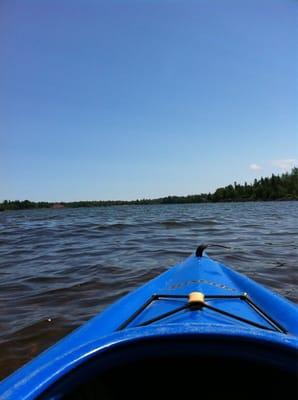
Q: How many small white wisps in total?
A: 2